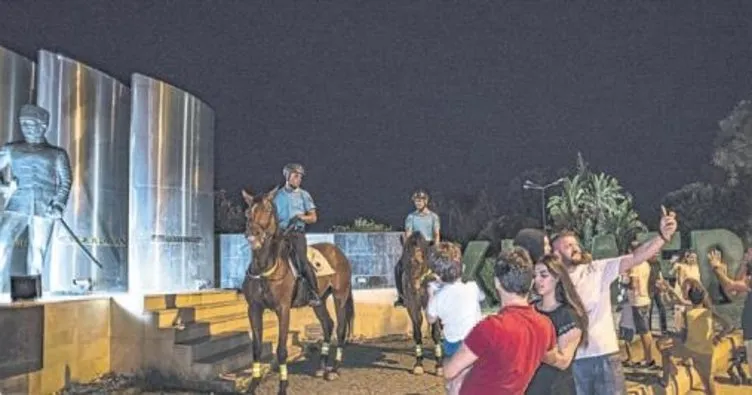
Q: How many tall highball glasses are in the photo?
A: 0